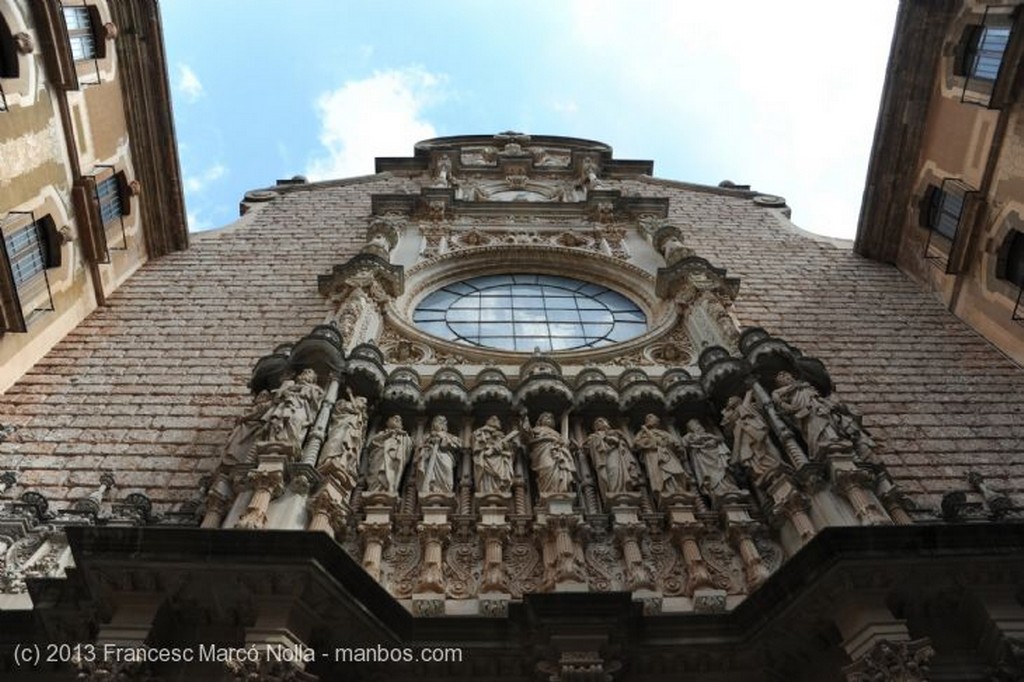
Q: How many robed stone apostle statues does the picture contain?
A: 13